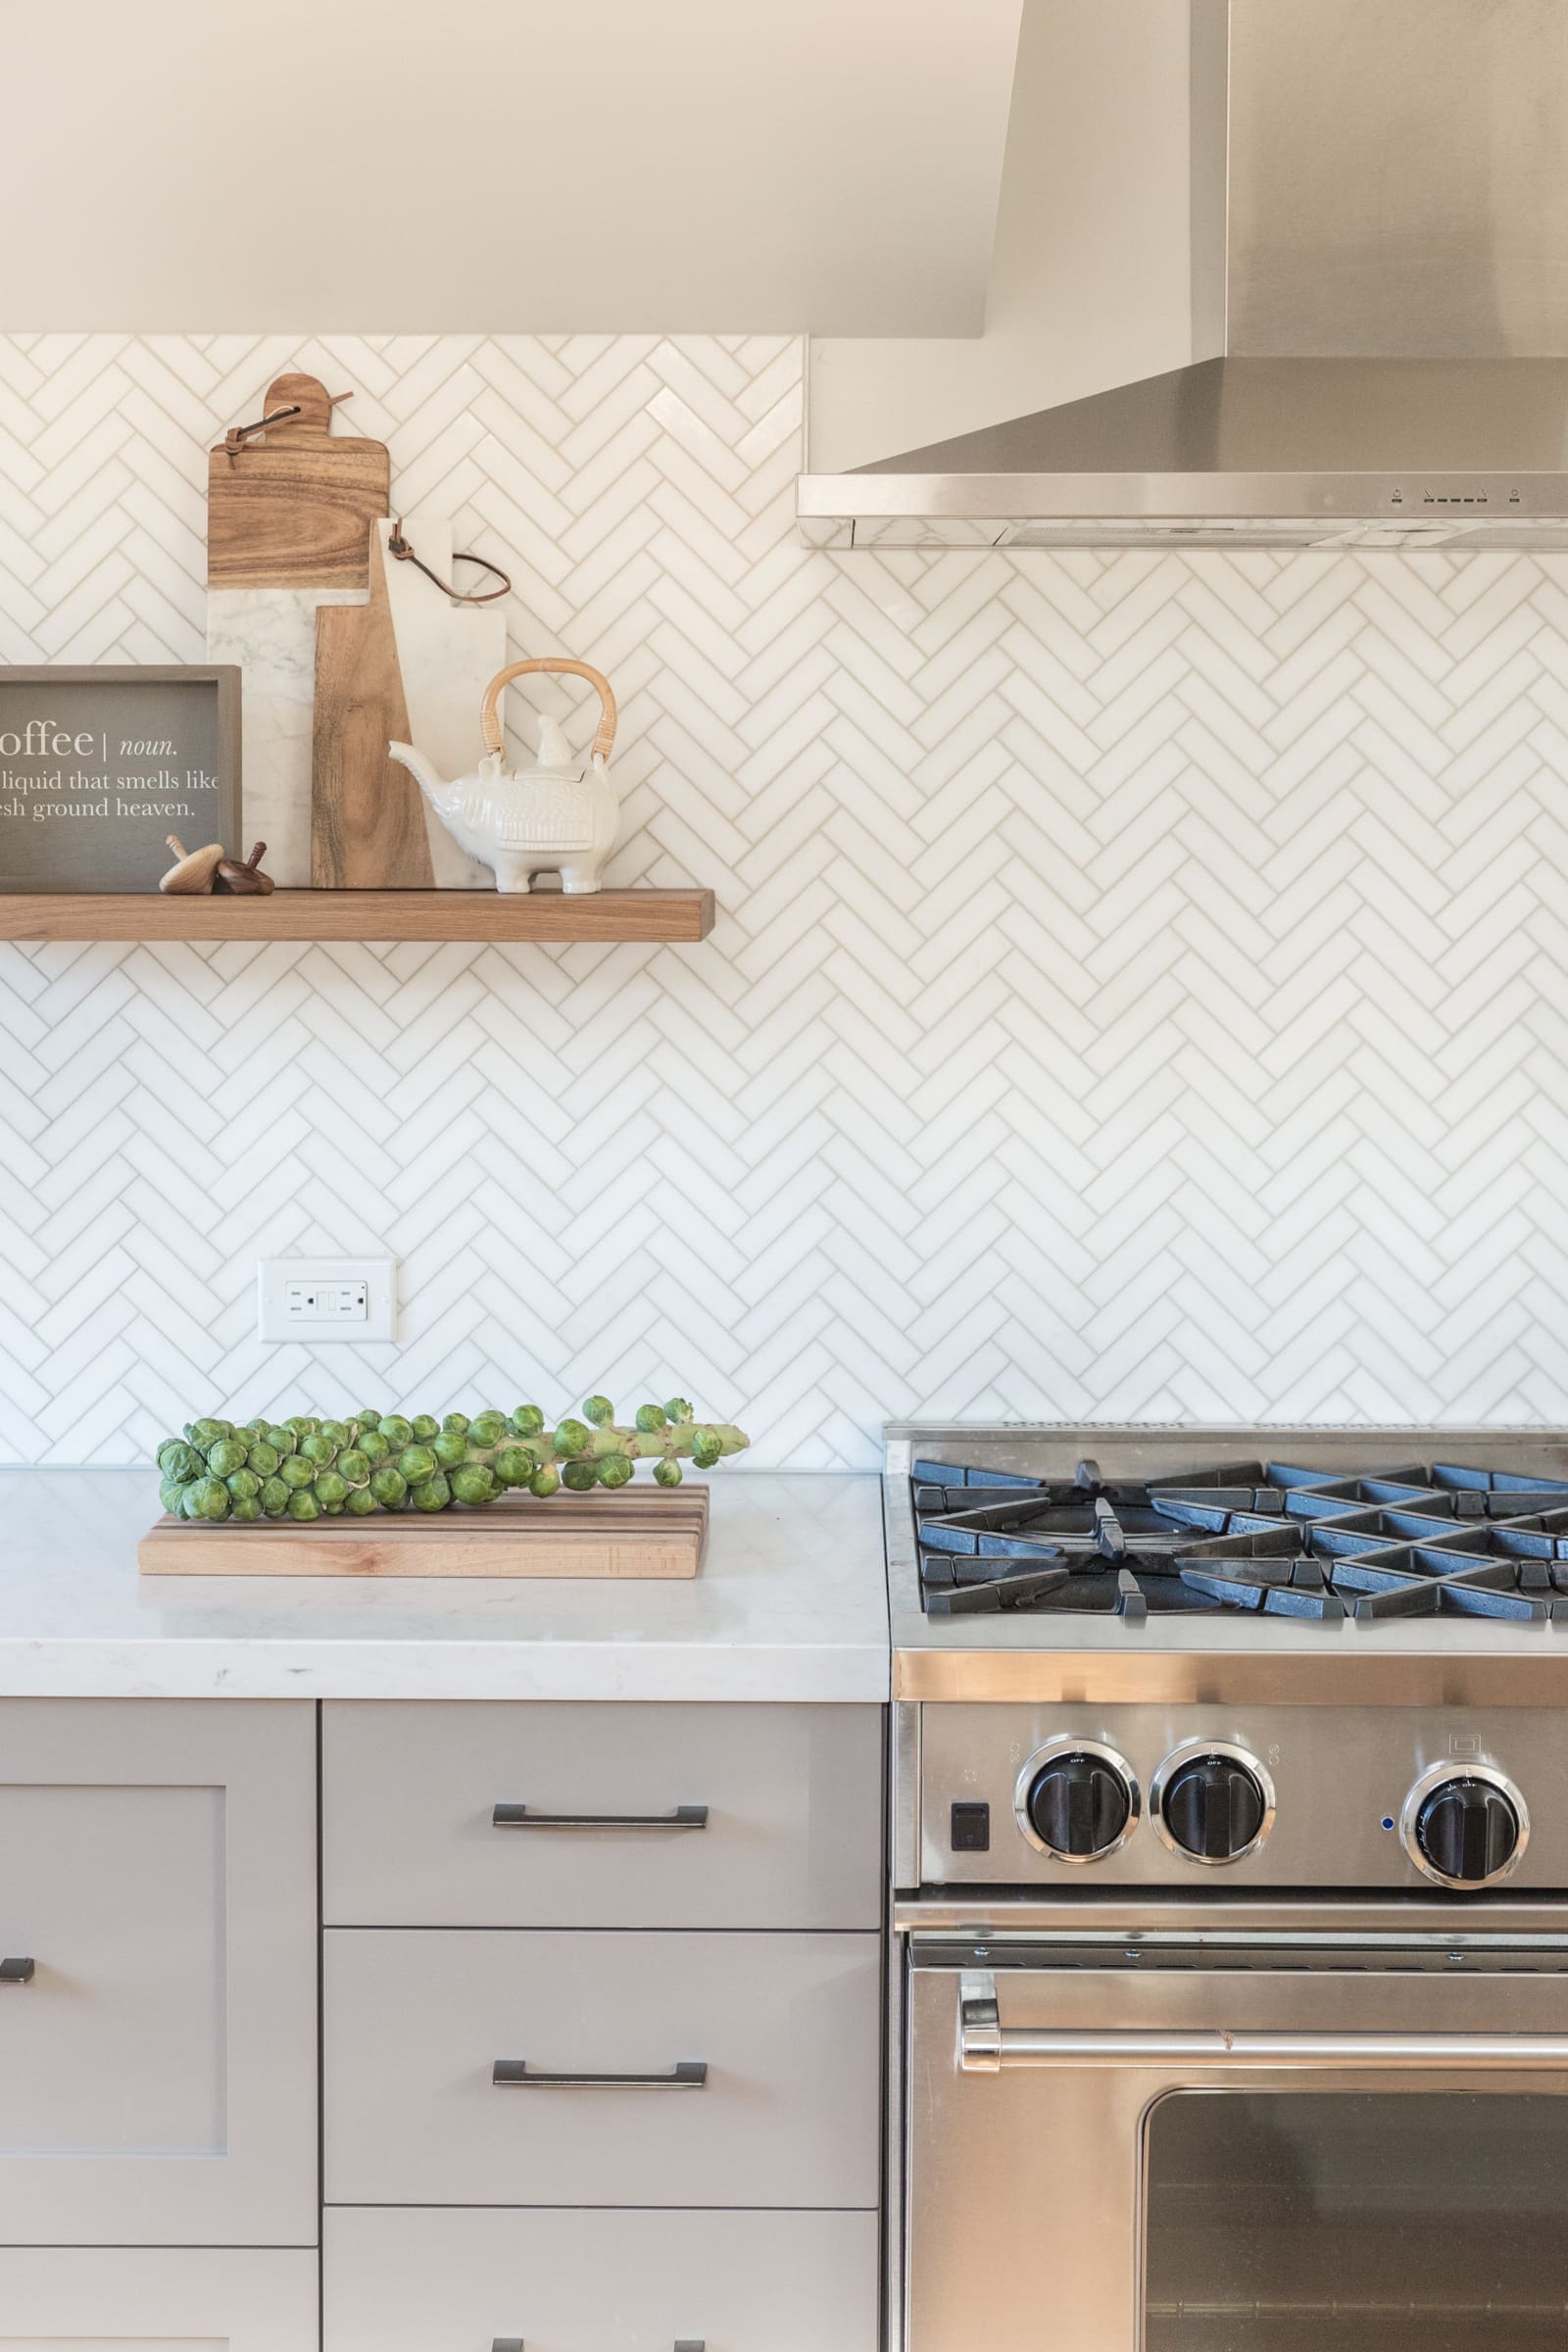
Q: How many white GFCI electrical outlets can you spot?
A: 1